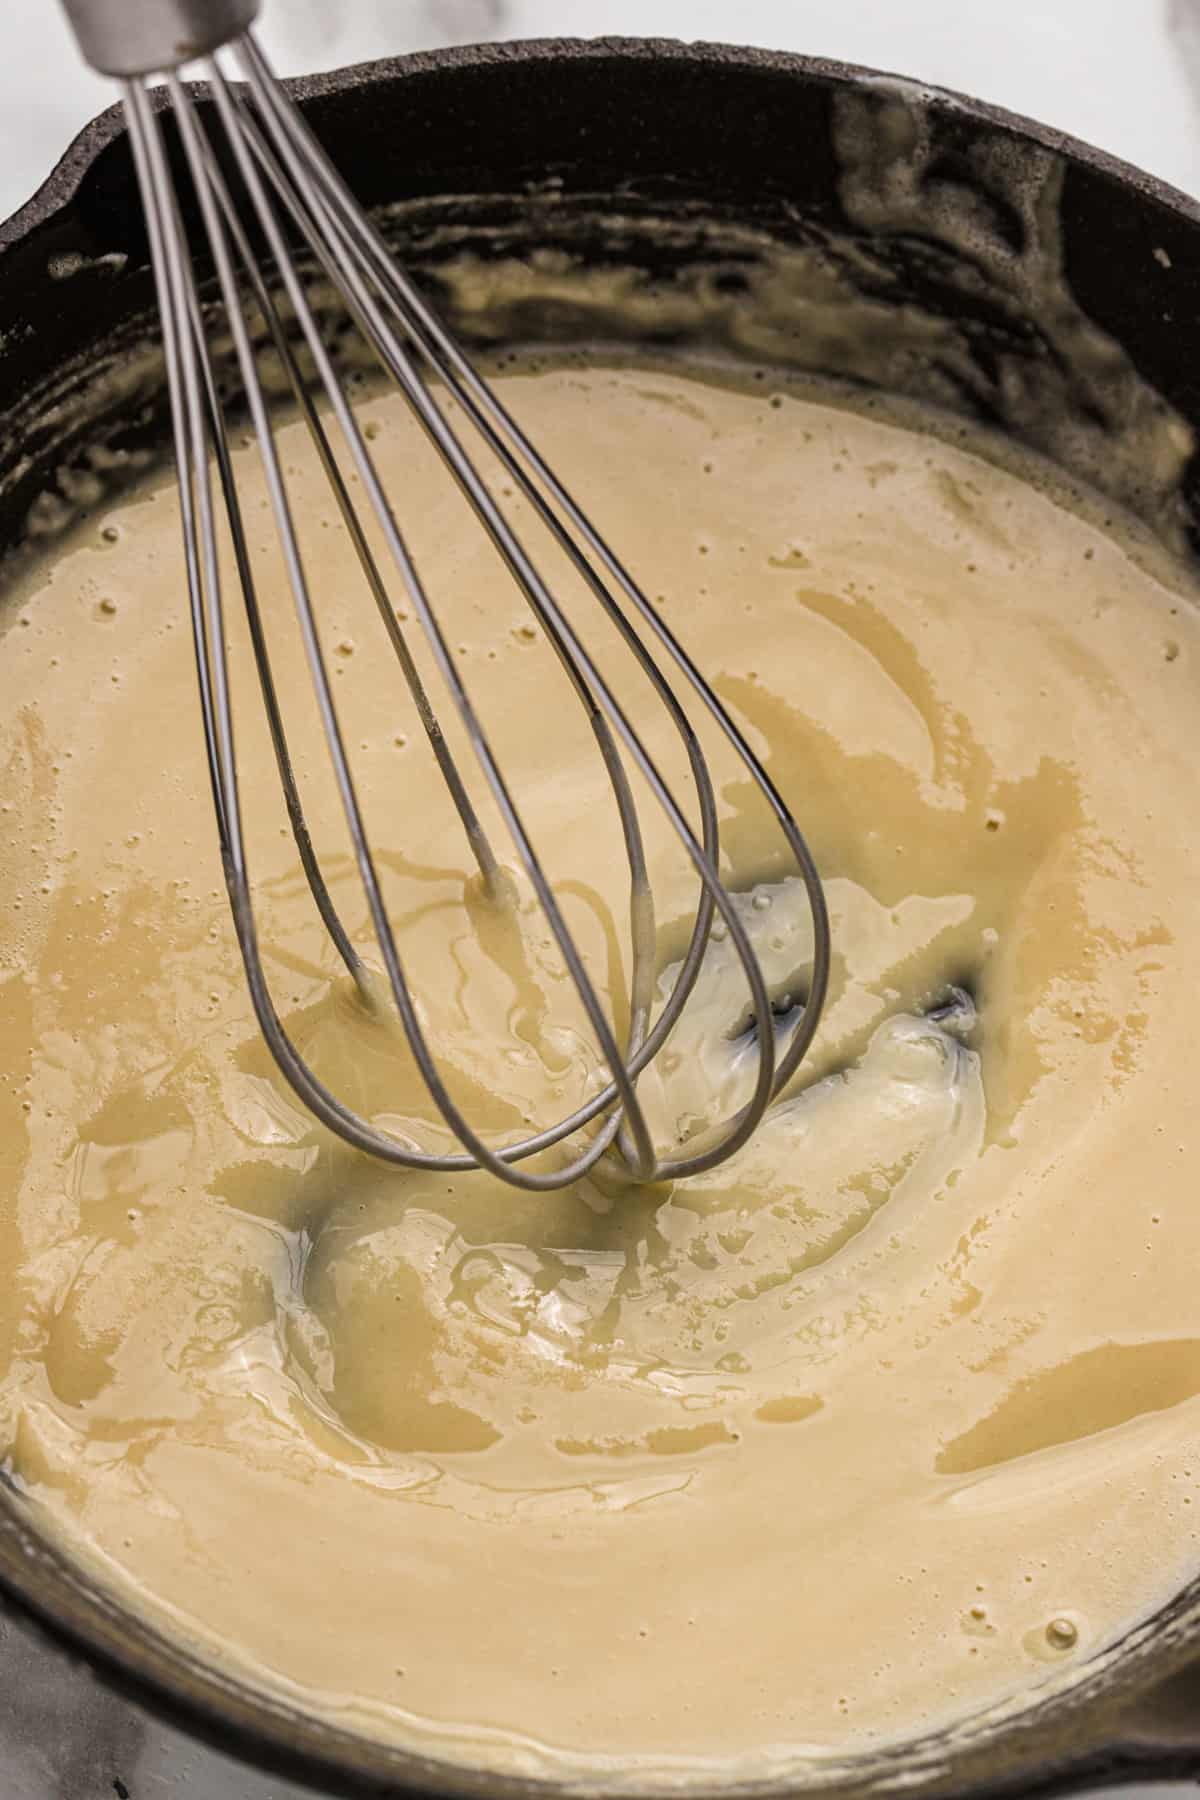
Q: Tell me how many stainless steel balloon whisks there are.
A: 1